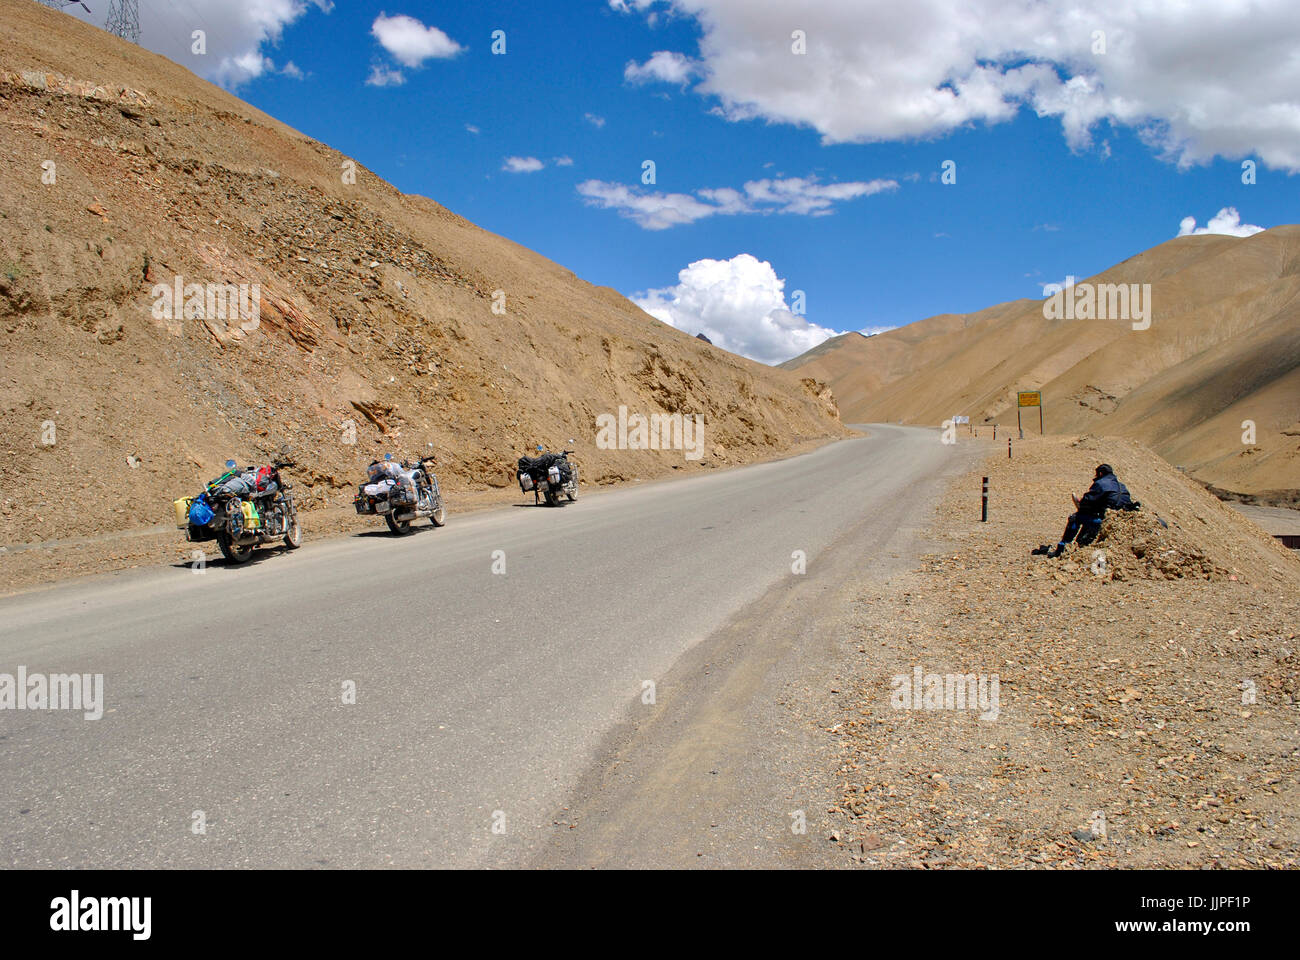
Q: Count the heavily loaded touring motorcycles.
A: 3